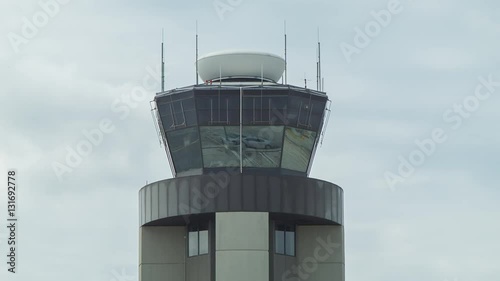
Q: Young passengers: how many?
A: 0